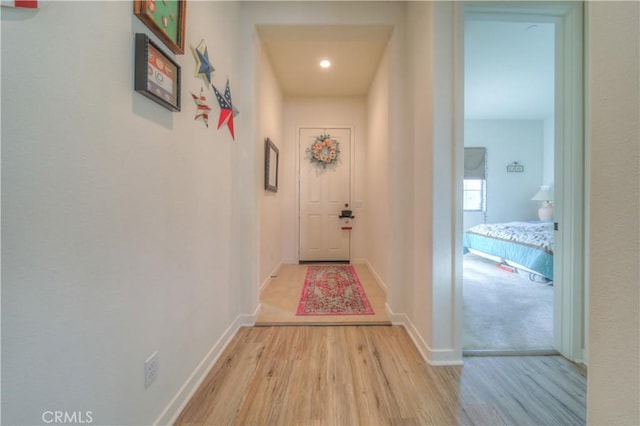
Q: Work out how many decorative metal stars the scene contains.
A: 3